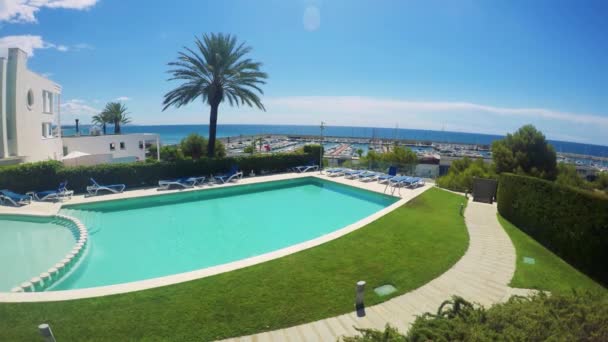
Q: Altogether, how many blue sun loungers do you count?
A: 12